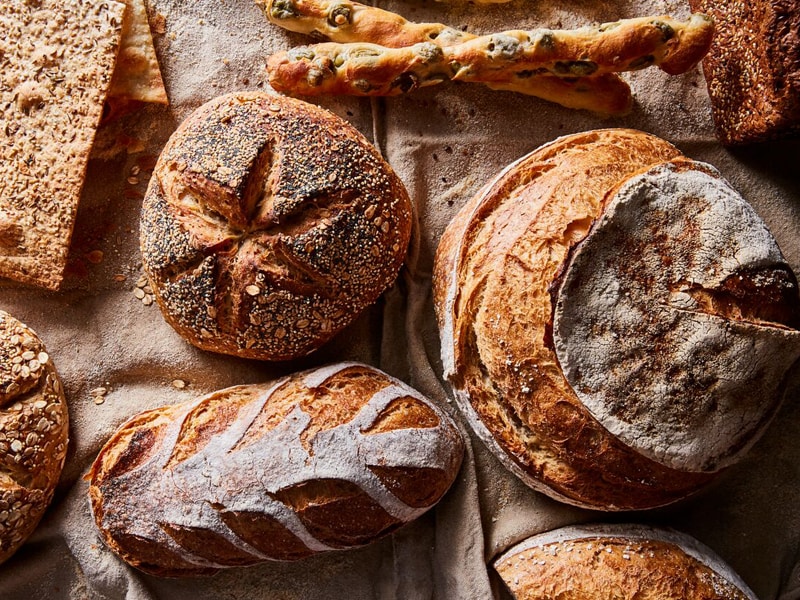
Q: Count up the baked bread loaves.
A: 6